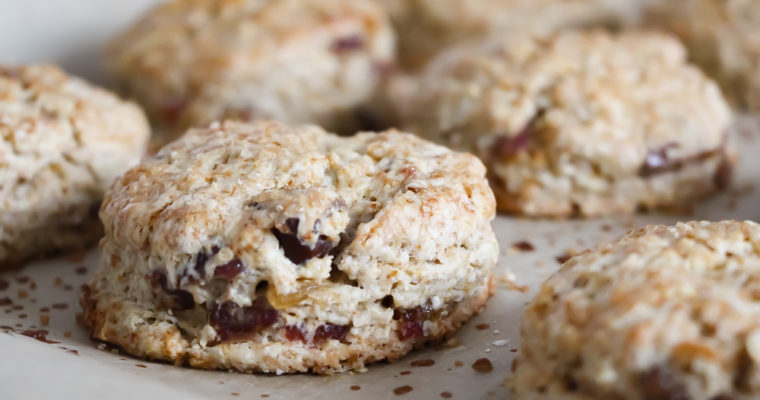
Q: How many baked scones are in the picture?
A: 7